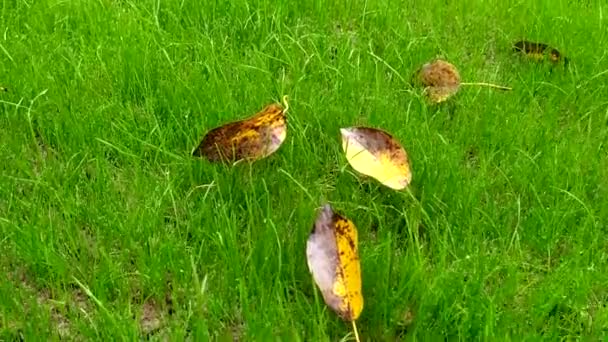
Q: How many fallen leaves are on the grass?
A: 5